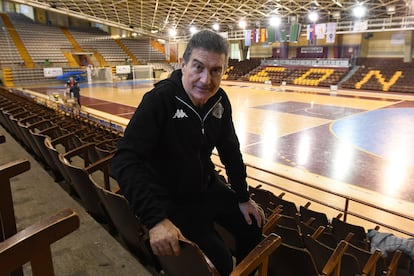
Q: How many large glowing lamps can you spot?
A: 7